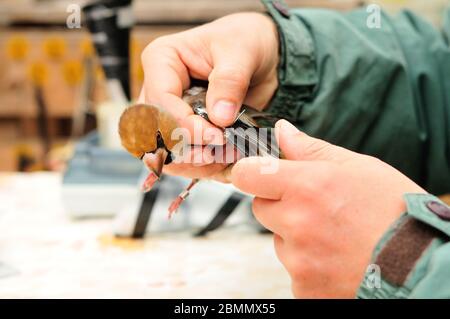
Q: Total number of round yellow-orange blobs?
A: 5